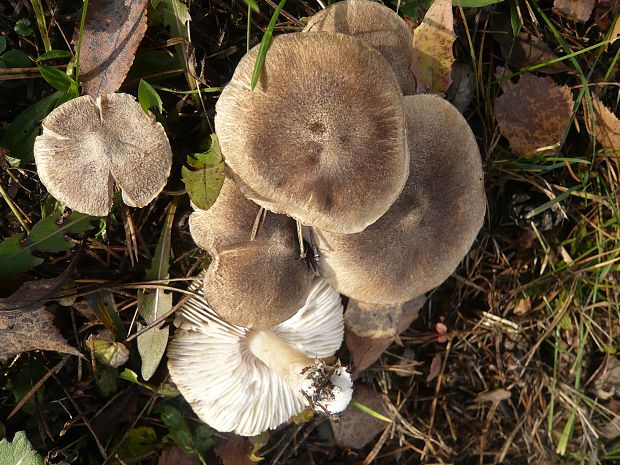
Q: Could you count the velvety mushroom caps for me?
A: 5